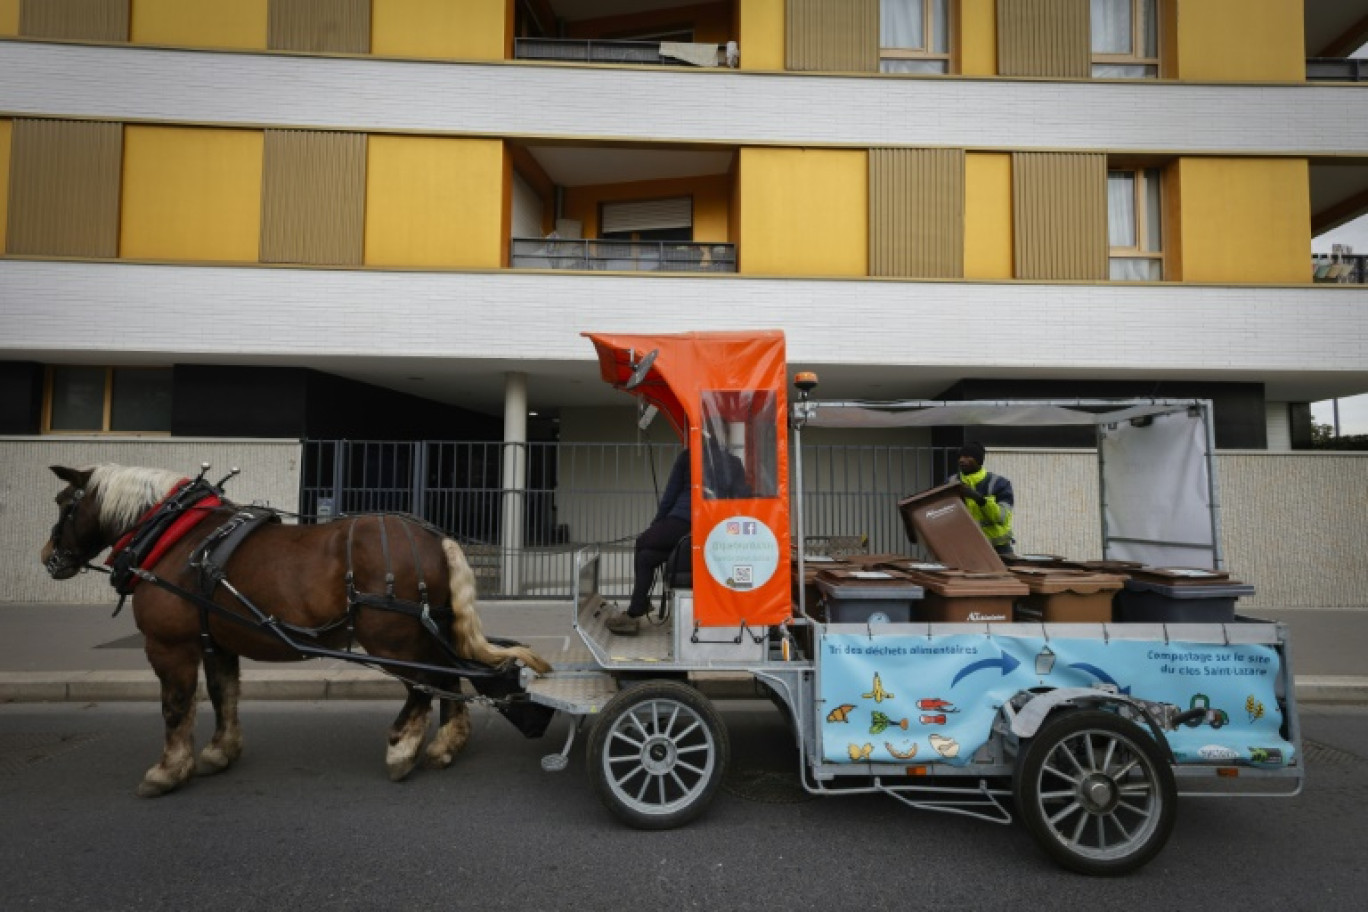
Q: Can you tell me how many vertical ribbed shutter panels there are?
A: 8